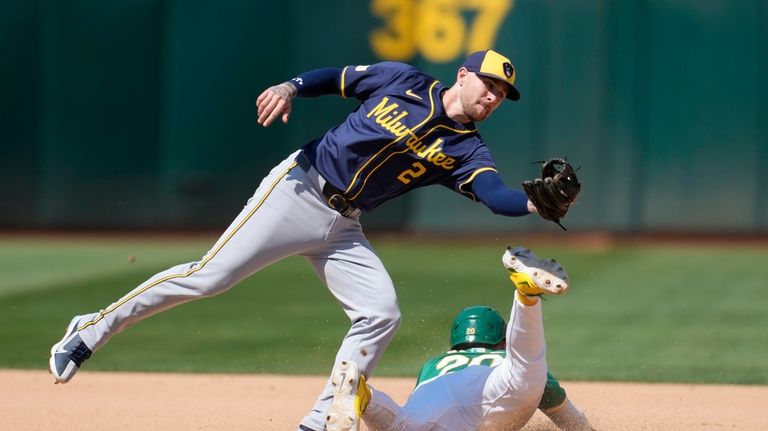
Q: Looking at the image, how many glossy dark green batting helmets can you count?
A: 1